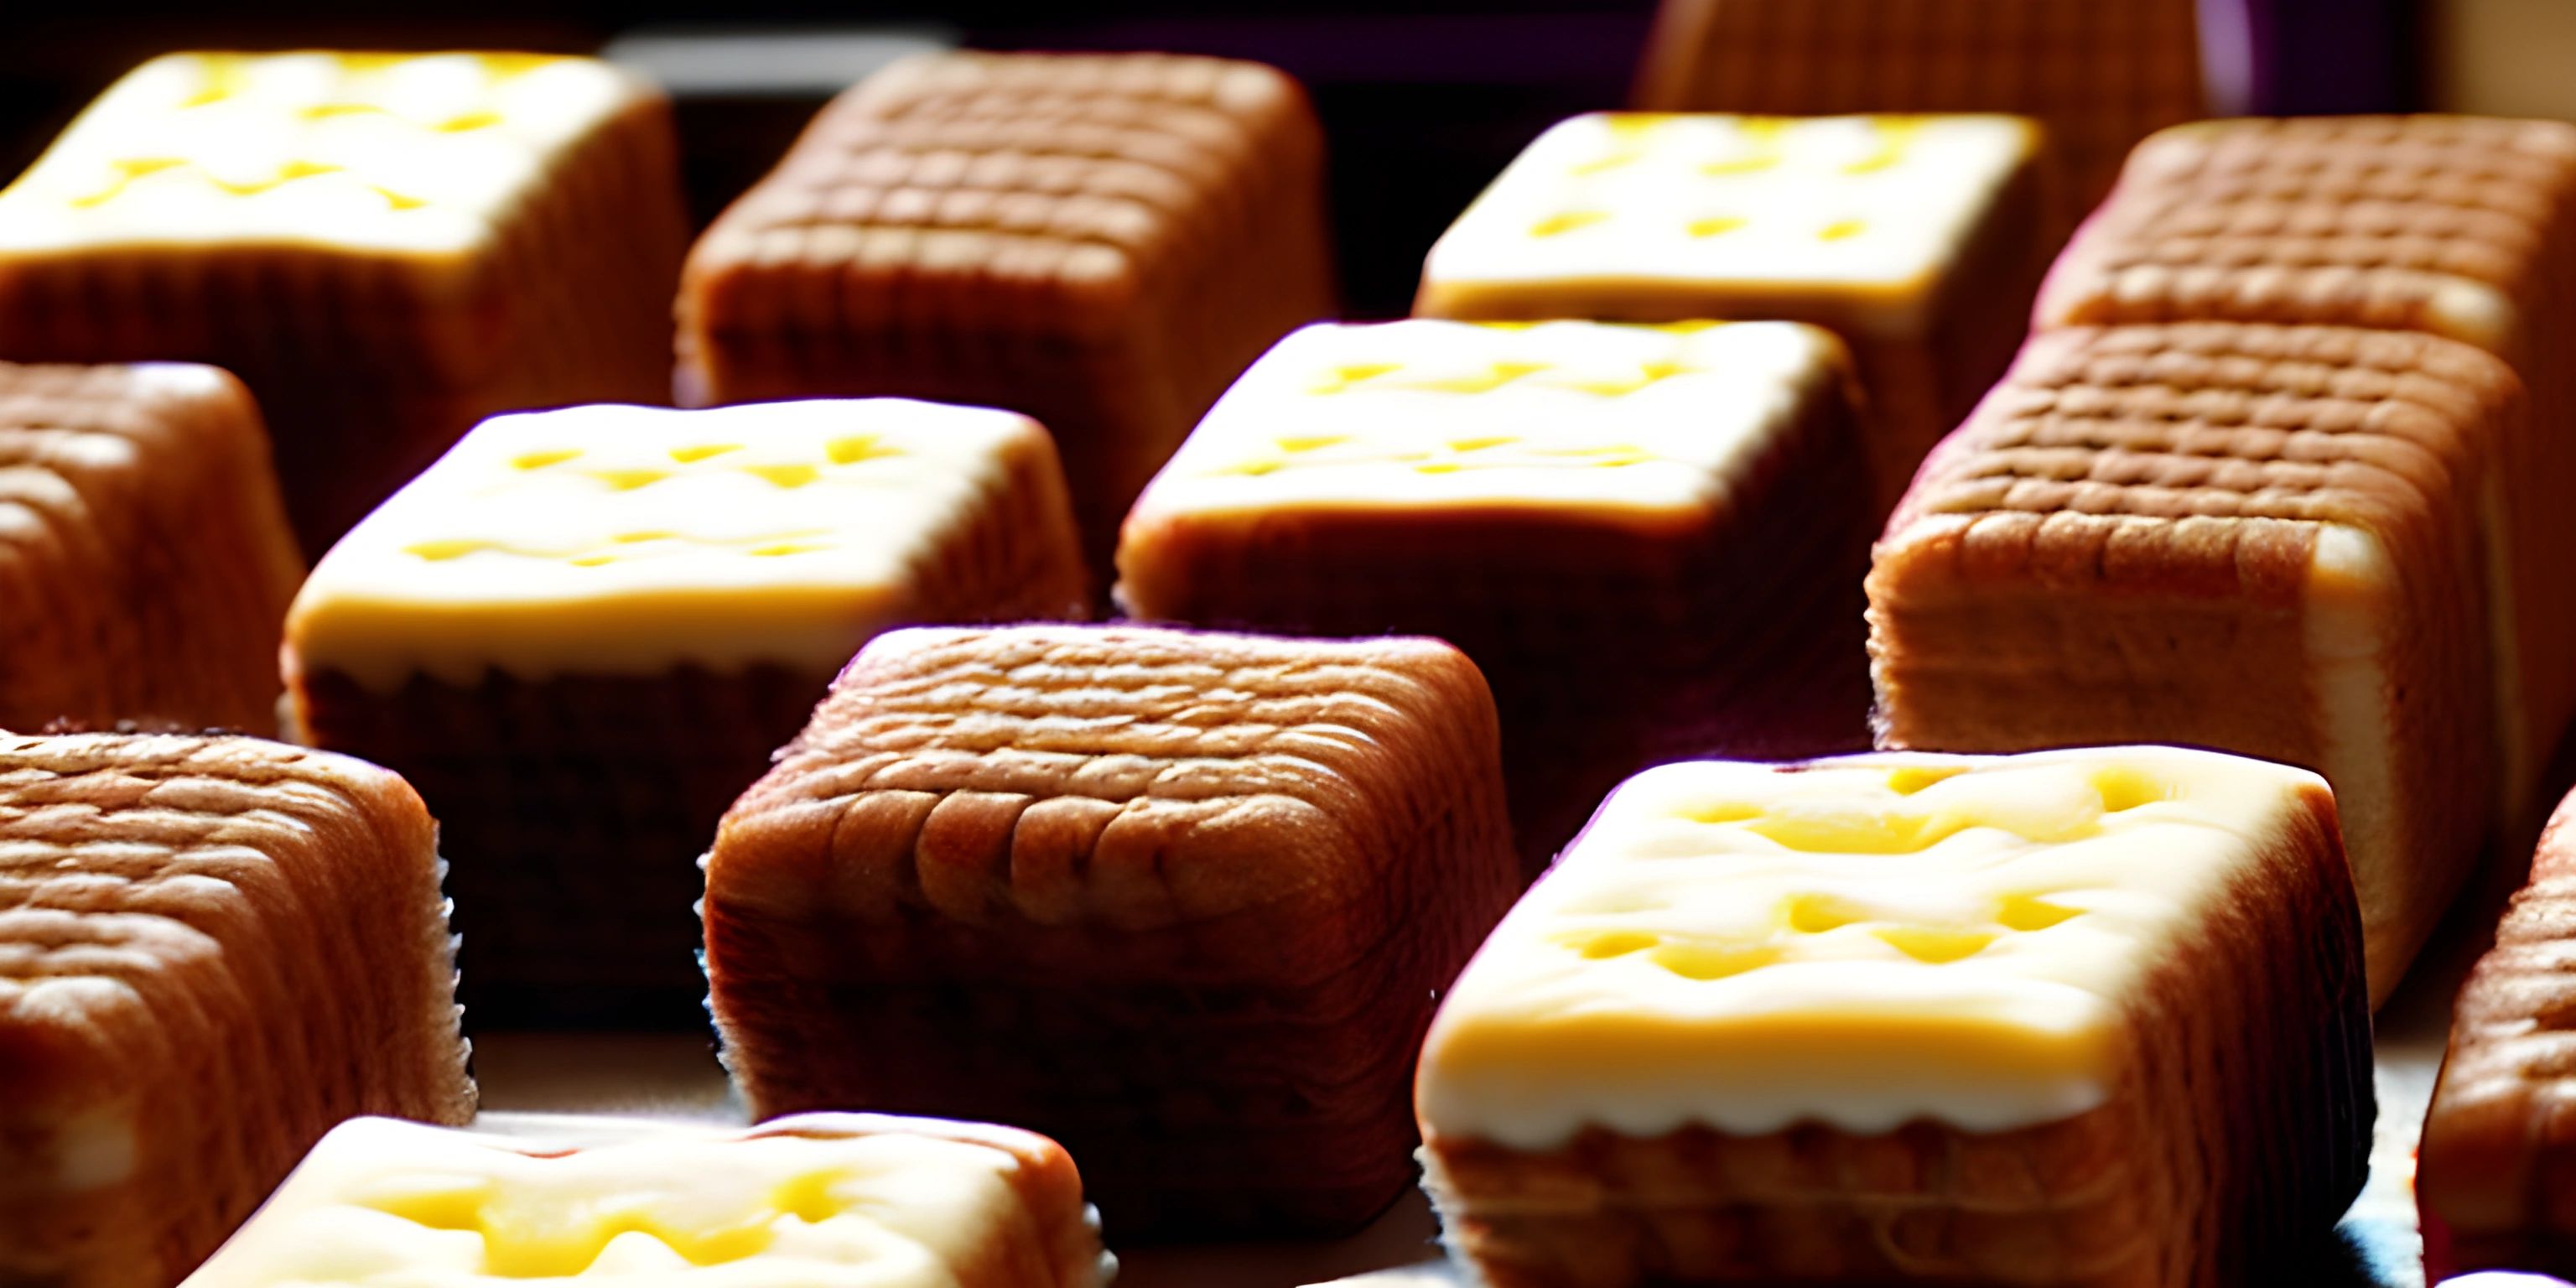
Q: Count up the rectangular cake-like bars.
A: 13